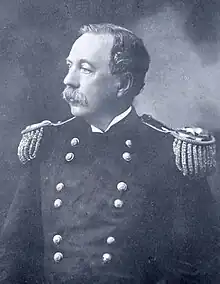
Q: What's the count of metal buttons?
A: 12